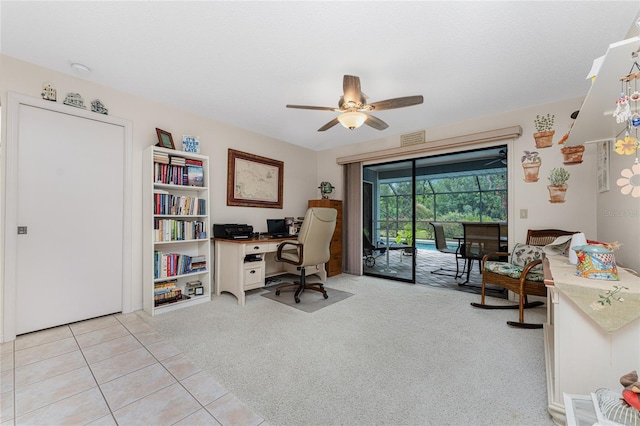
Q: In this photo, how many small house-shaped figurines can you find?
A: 3